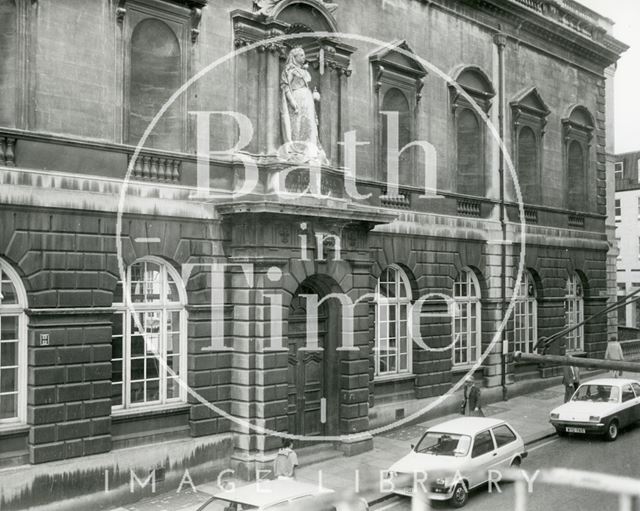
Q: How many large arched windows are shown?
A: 6